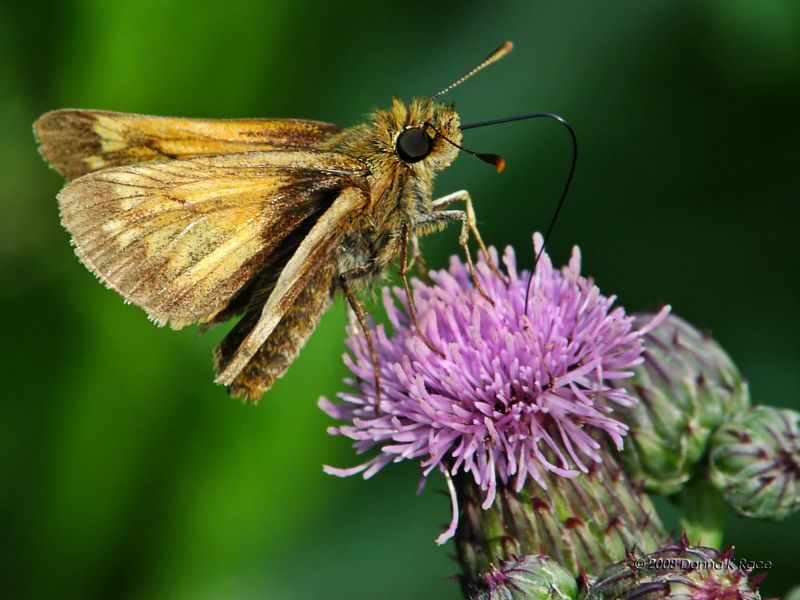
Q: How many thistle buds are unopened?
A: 4